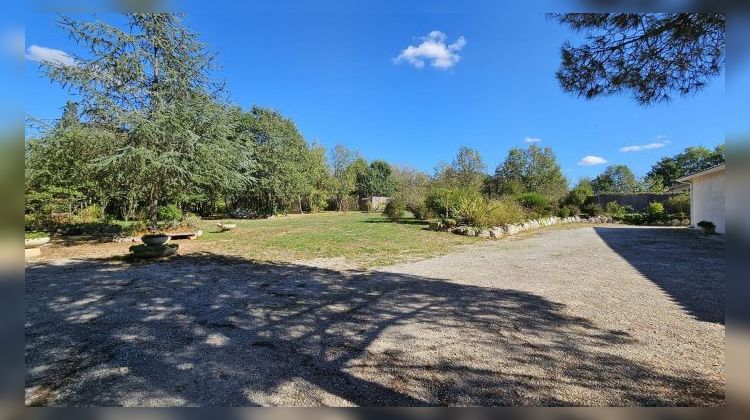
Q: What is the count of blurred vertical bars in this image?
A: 2